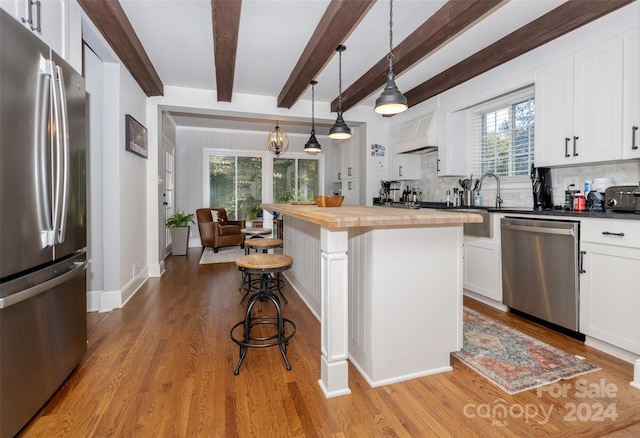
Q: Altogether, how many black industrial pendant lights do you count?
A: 3